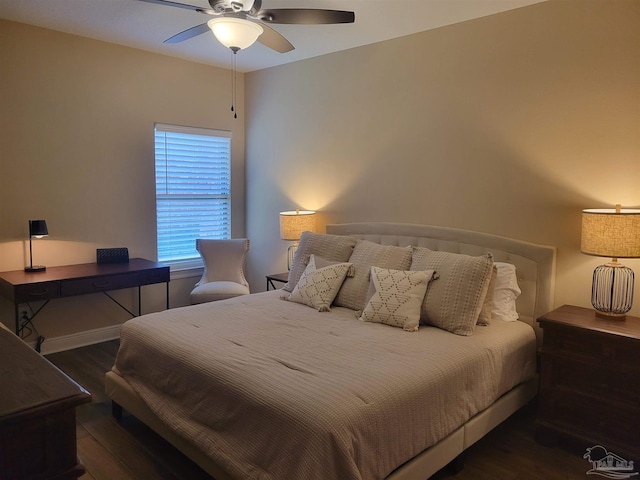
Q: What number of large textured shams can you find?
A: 3